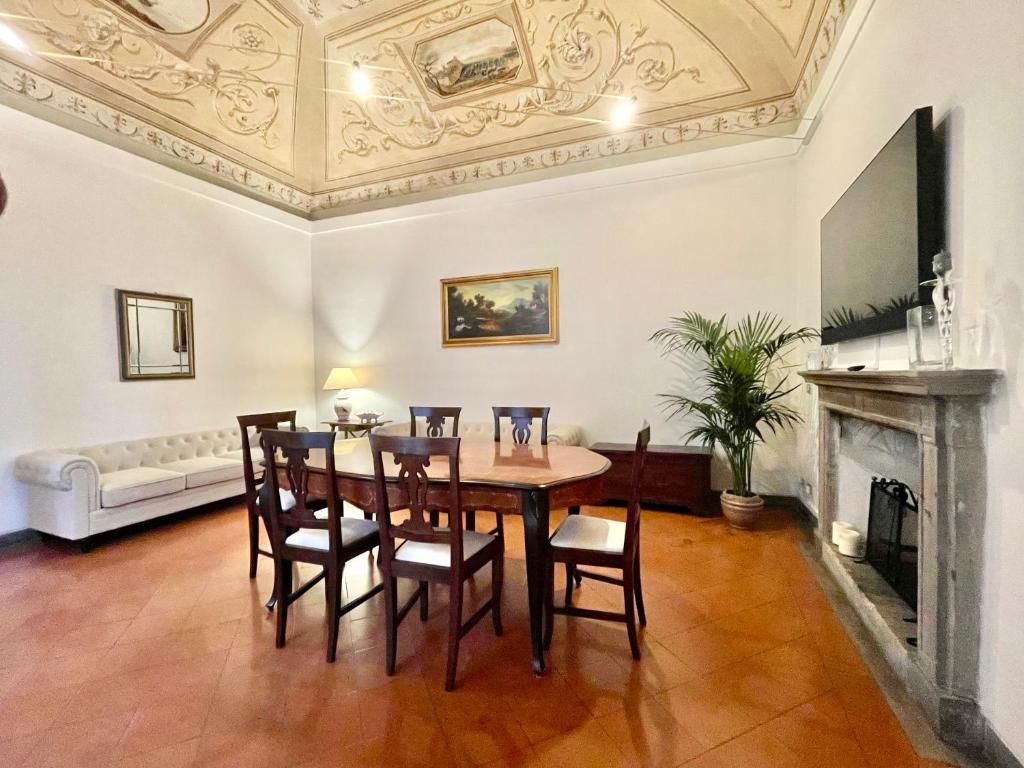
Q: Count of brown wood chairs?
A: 6